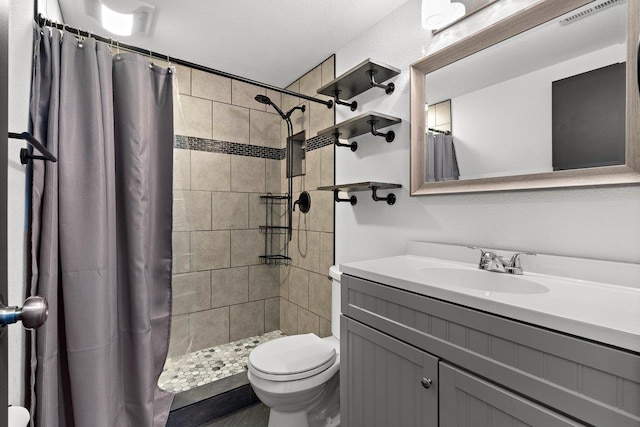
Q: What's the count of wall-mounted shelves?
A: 3